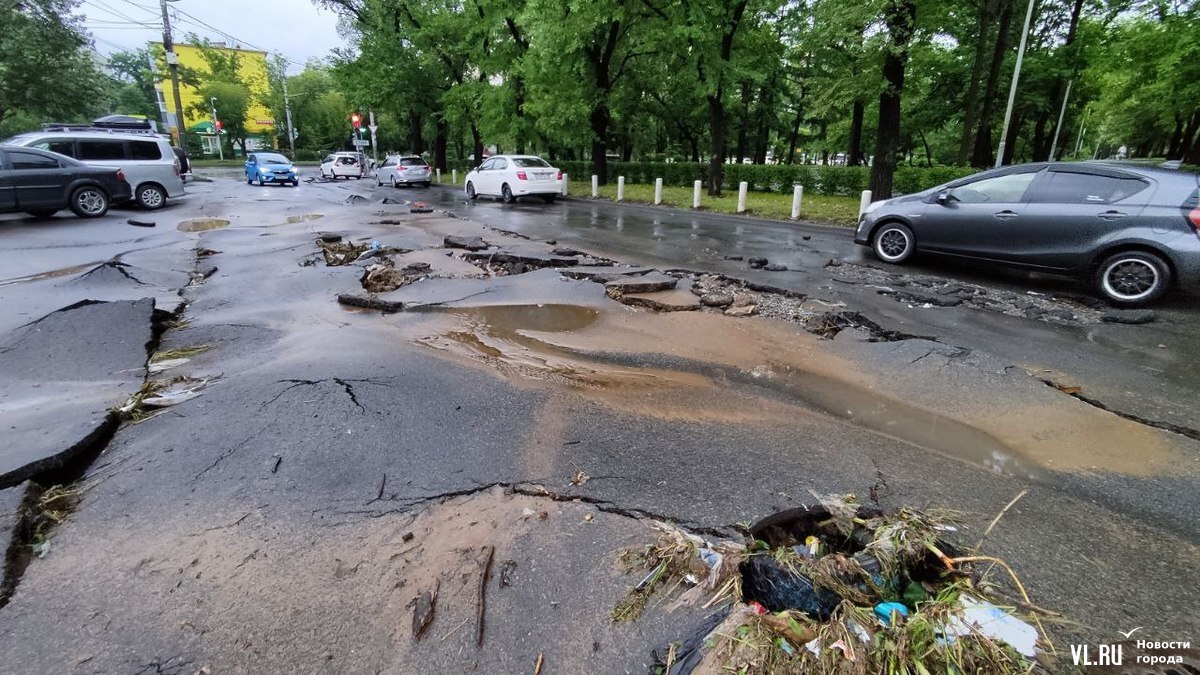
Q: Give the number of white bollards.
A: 10